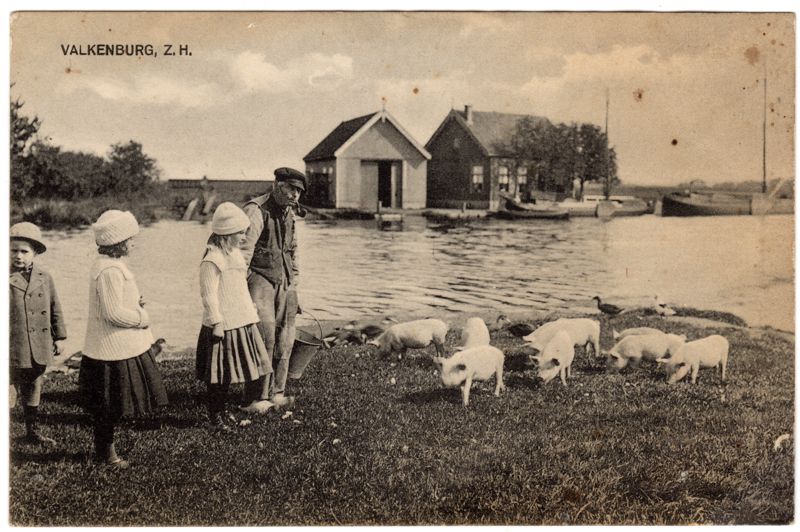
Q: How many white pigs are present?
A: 8